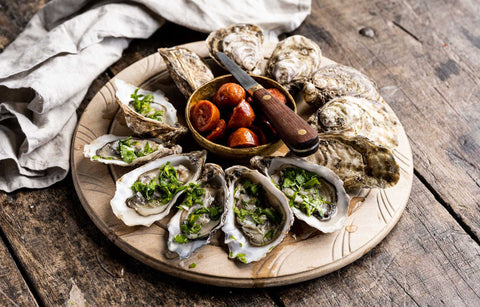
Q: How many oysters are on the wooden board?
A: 12